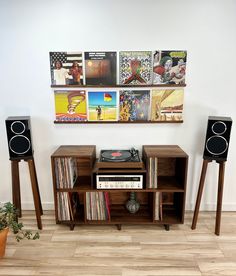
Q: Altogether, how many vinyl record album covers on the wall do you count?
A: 8